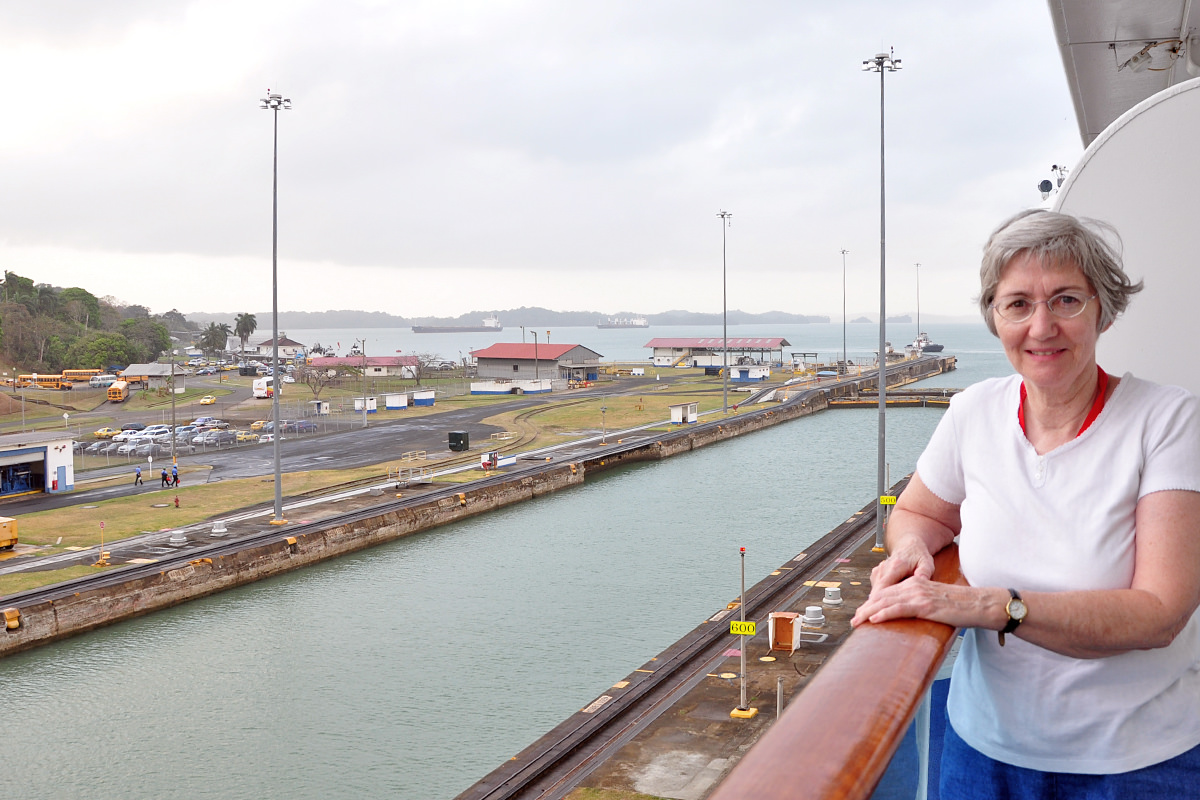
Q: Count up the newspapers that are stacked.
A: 0